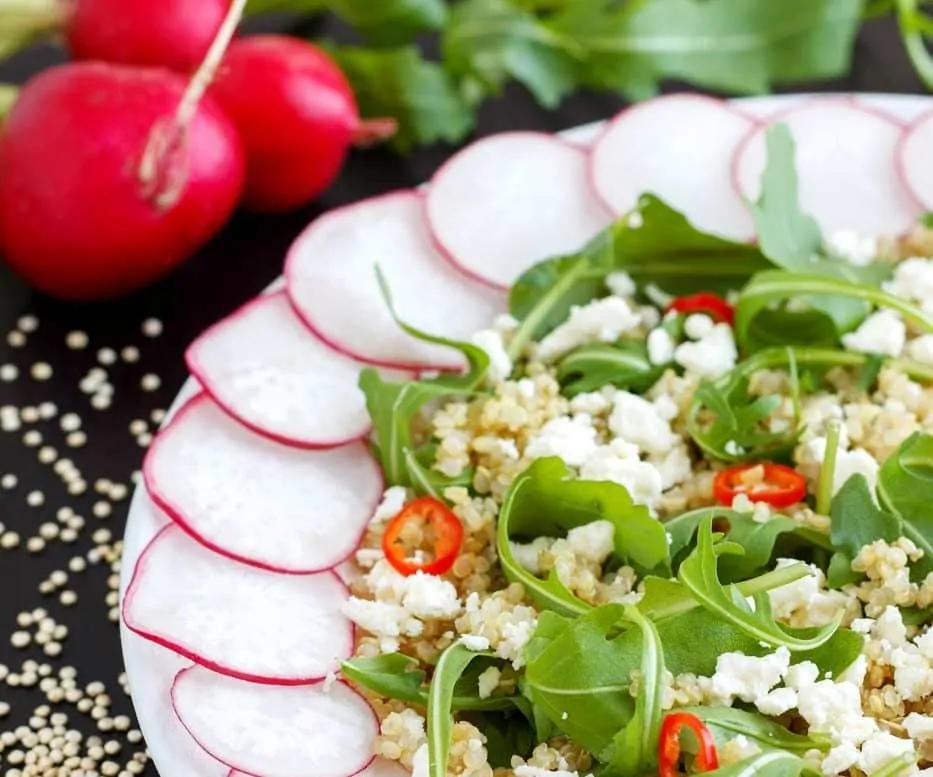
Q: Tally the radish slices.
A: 10